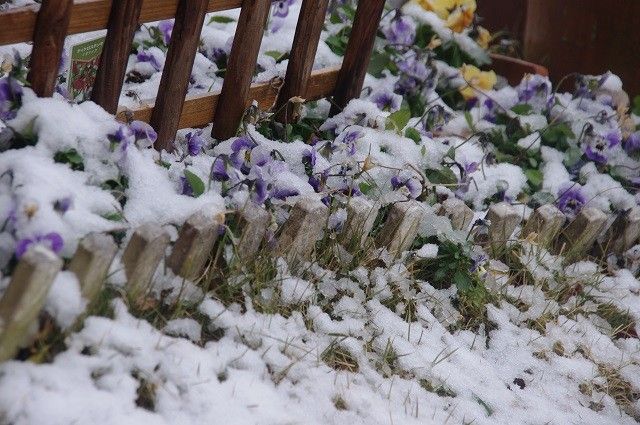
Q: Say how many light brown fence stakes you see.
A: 13